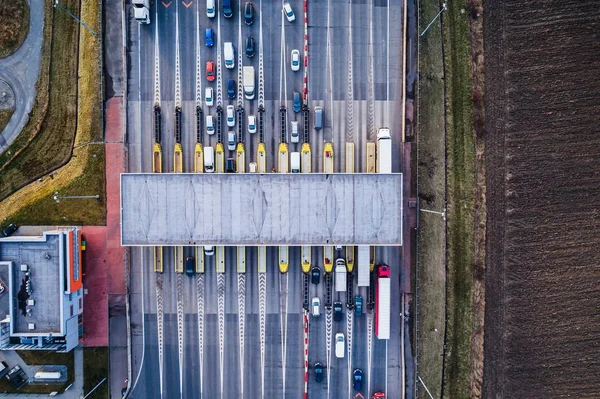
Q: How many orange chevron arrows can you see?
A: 3